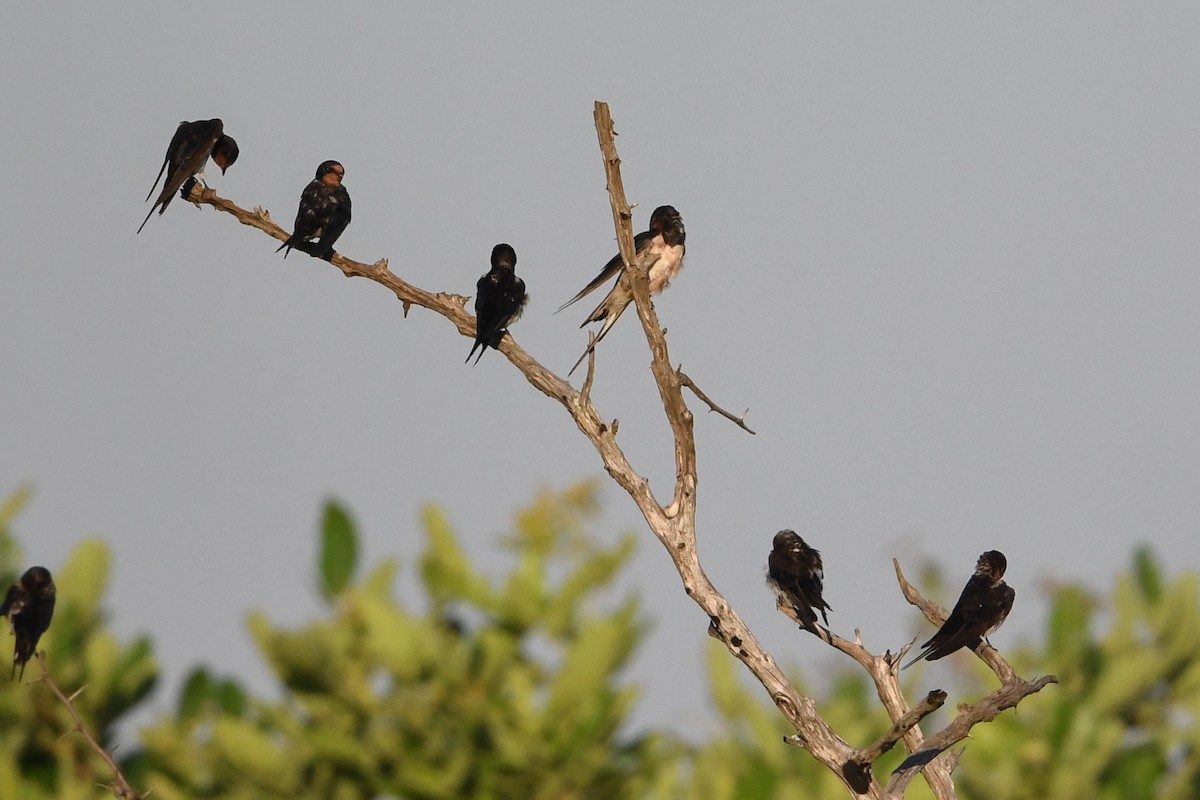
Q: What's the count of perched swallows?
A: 7